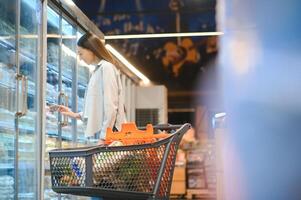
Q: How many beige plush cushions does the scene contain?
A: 0